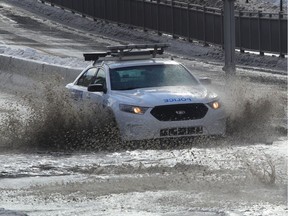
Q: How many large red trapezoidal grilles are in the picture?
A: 0